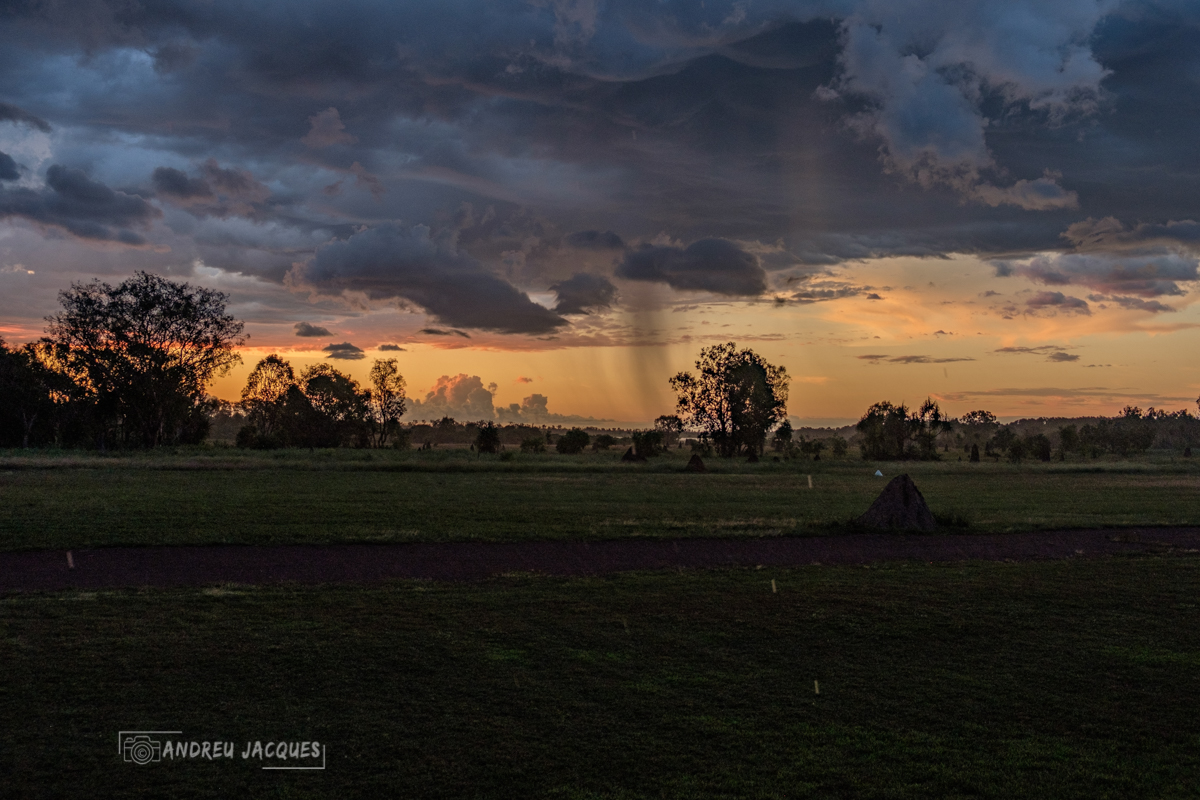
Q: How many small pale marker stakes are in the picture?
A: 4